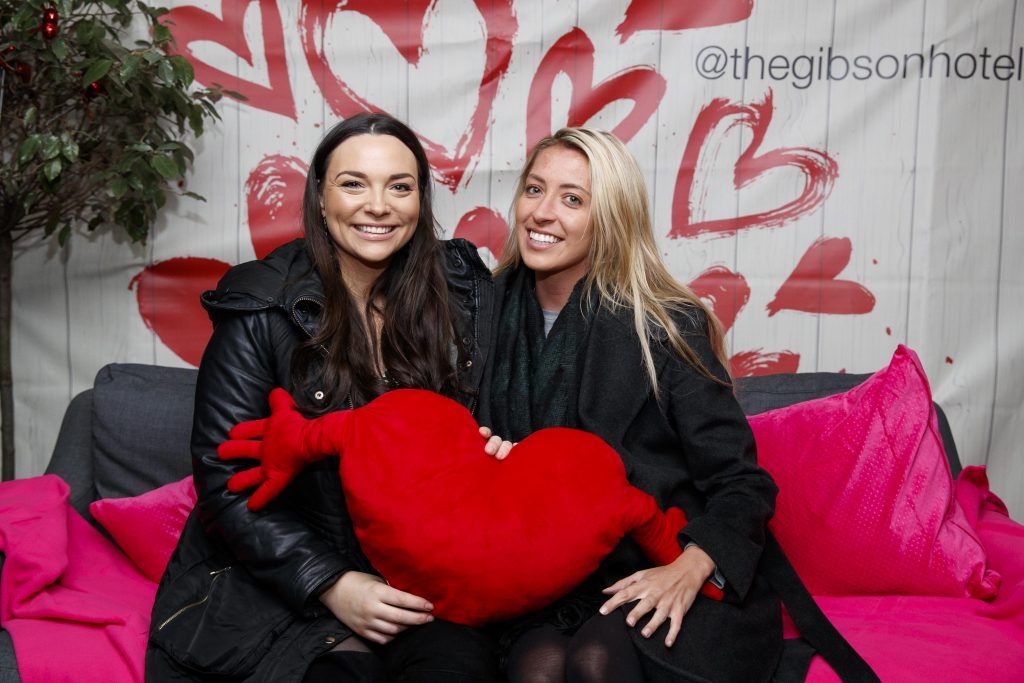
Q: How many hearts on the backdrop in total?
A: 11